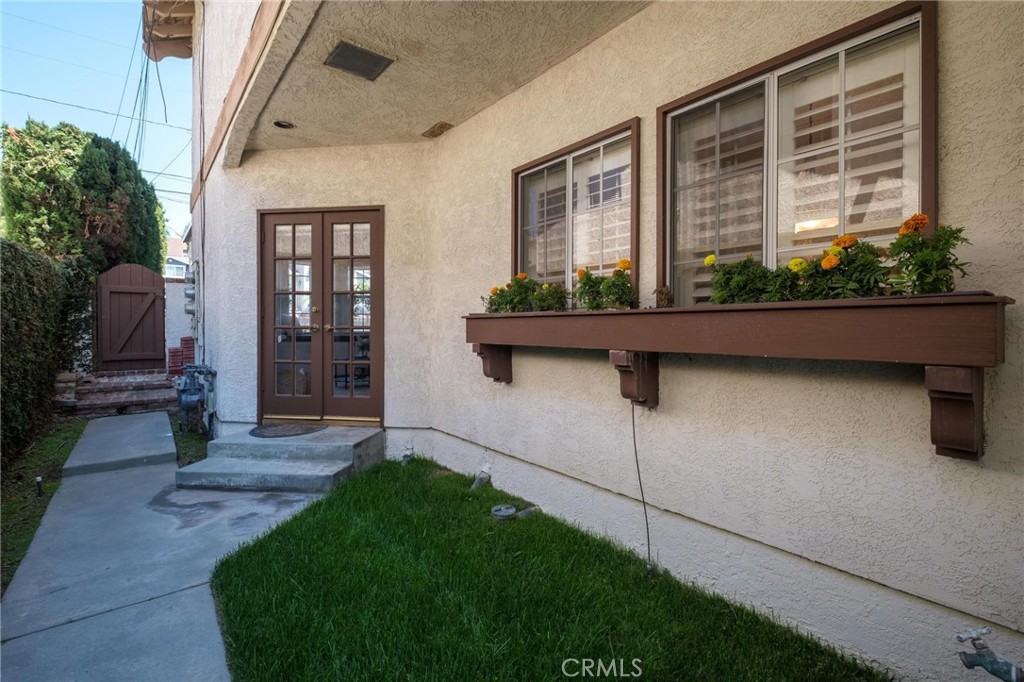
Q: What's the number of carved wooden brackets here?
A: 3